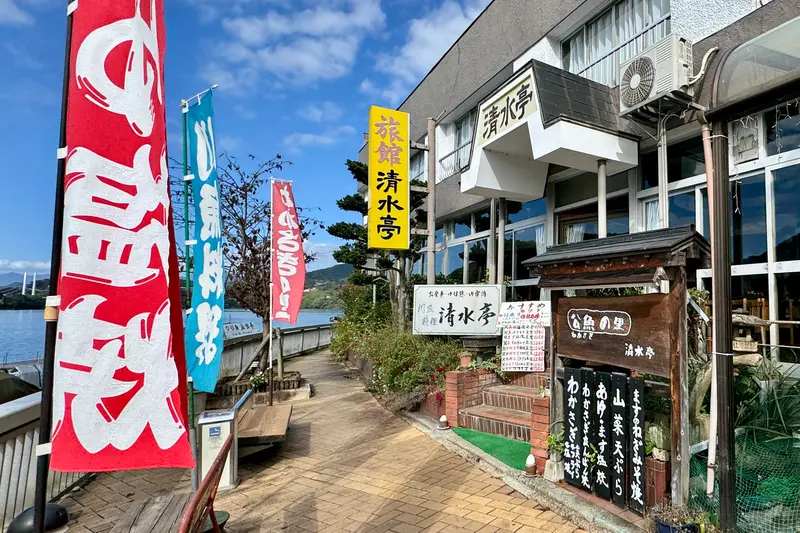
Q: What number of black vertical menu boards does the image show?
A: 5